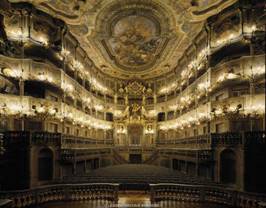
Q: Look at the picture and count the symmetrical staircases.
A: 2